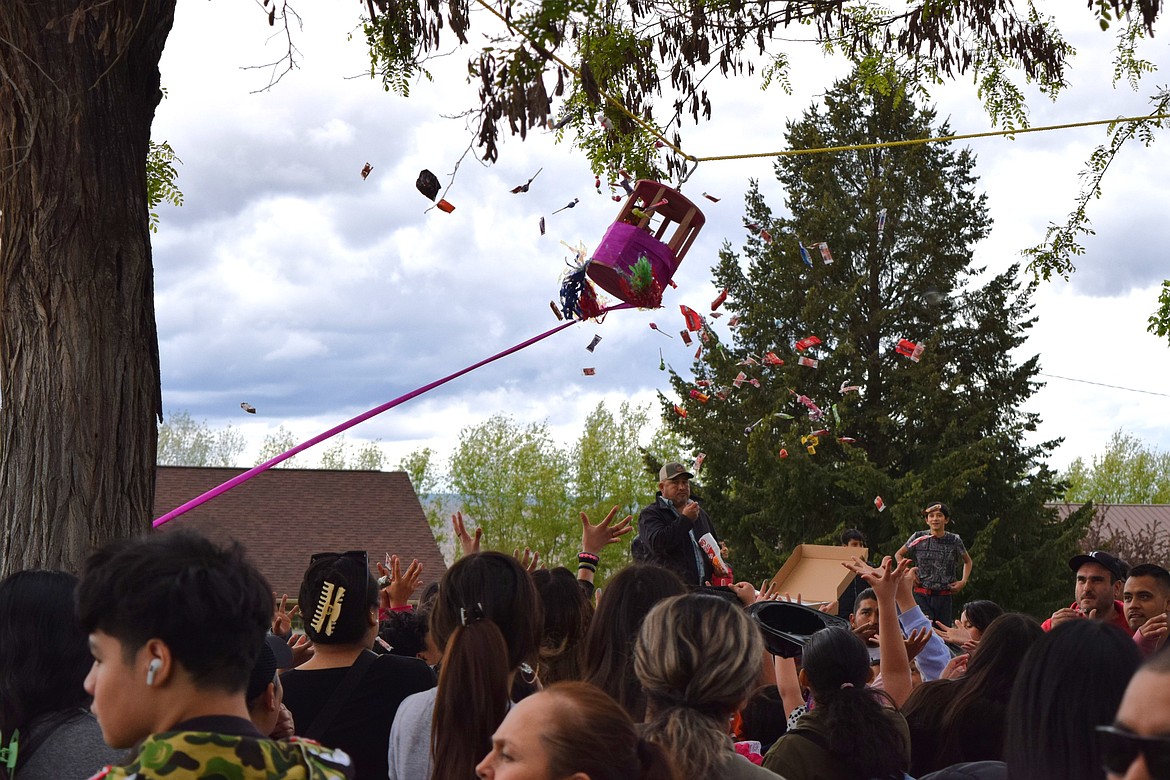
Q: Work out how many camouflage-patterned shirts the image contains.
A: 1